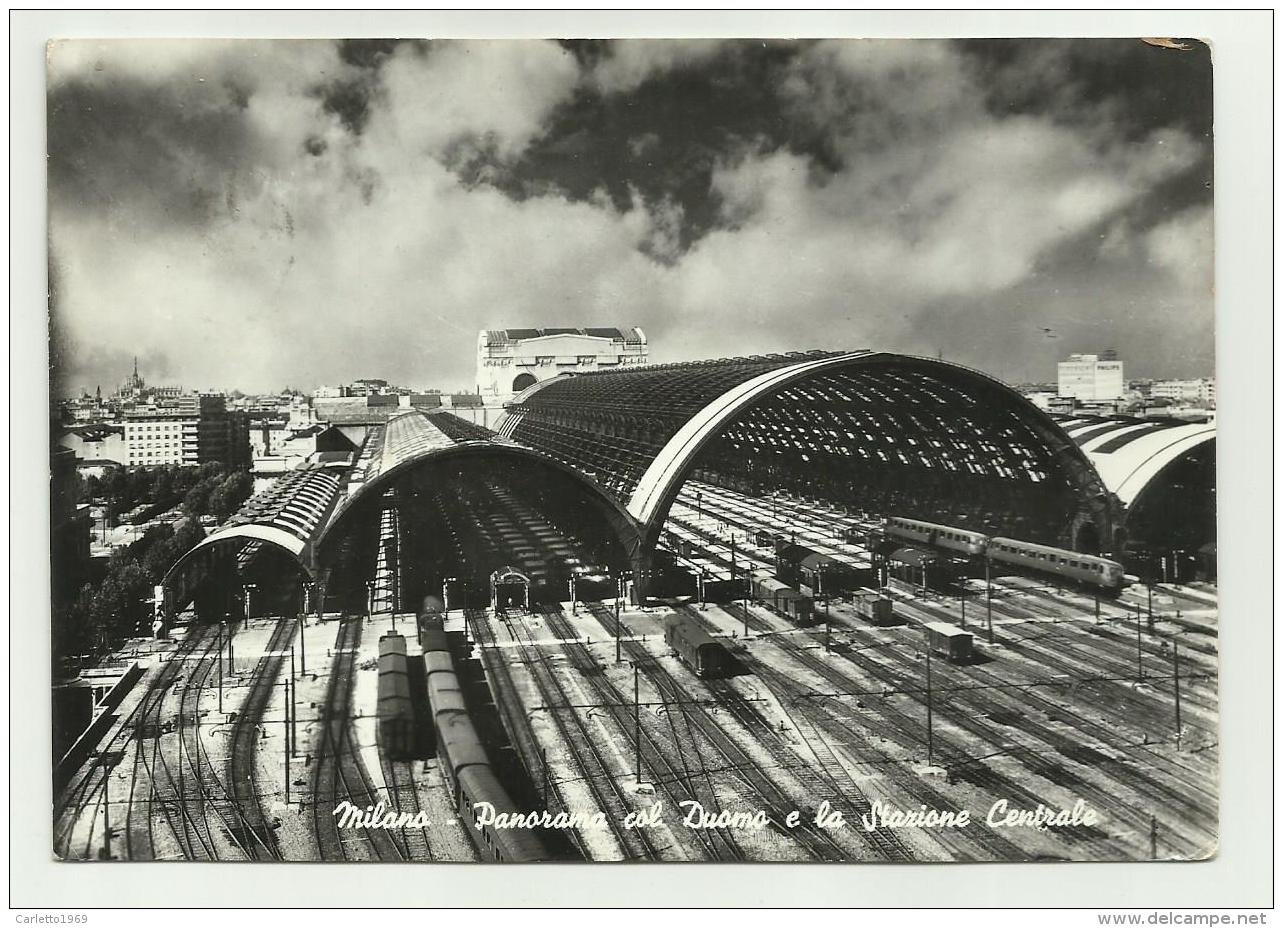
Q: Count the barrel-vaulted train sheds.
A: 4